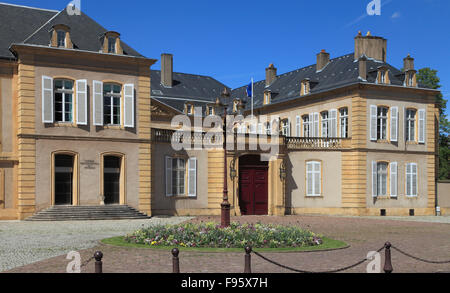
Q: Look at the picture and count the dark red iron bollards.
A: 4